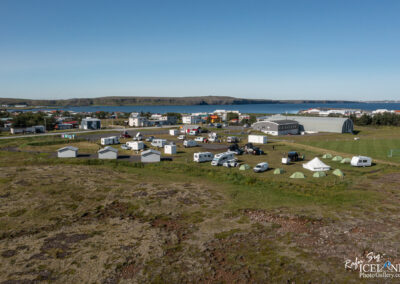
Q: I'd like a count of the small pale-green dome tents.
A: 8